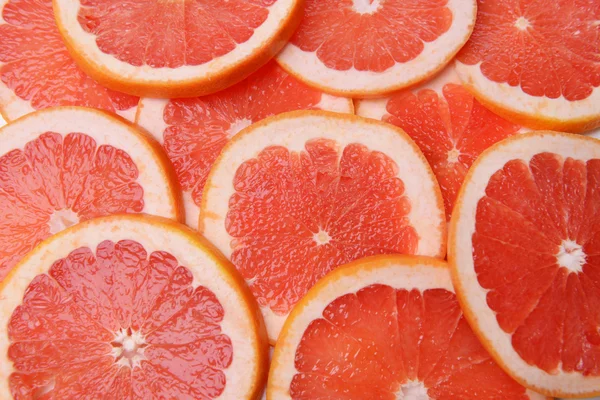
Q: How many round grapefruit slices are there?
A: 11